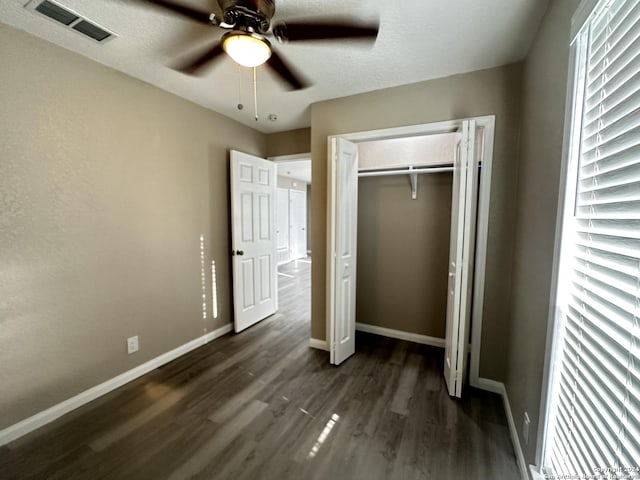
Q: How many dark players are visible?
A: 0